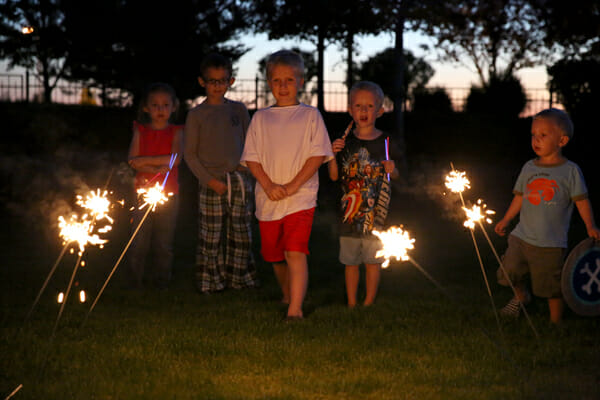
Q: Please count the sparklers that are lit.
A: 6